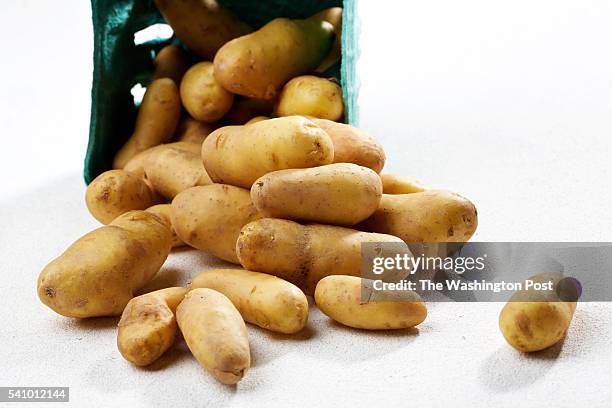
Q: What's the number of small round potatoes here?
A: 2